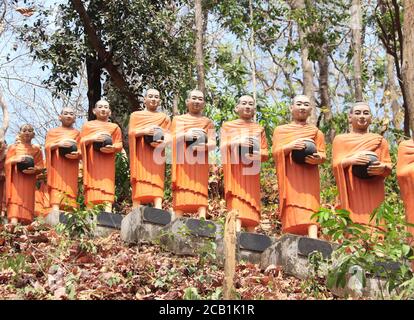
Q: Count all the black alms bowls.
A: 8